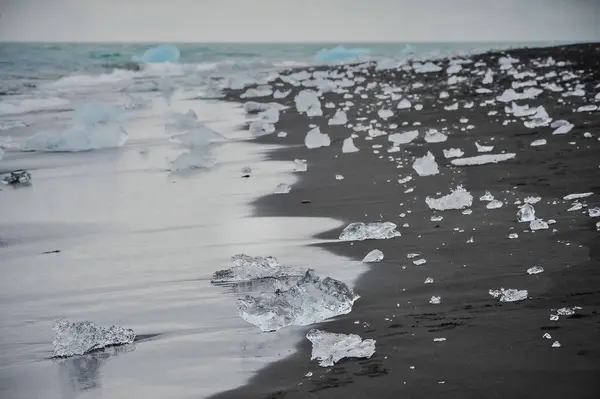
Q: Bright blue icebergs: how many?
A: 2